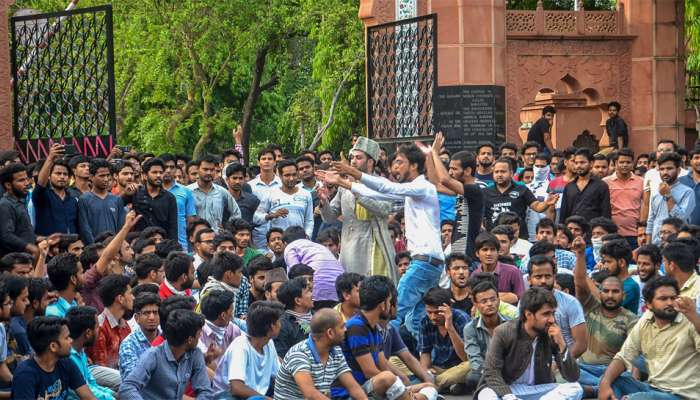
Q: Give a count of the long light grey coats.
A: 1